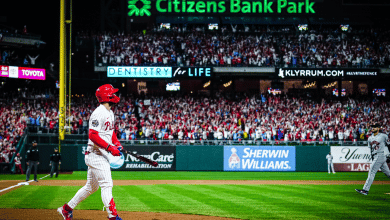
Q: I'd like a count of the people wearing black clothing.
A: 2